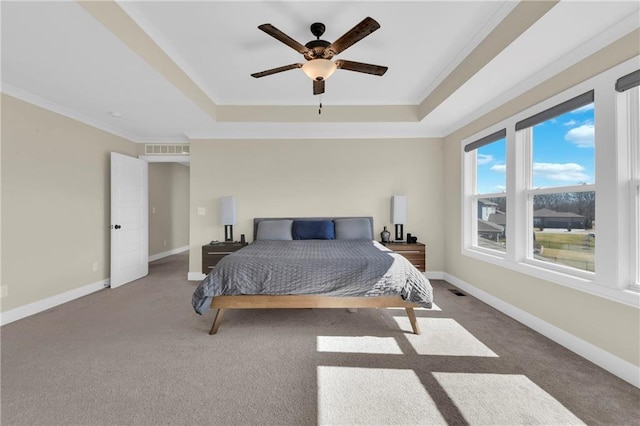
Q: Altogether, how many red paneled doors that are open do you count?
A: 0